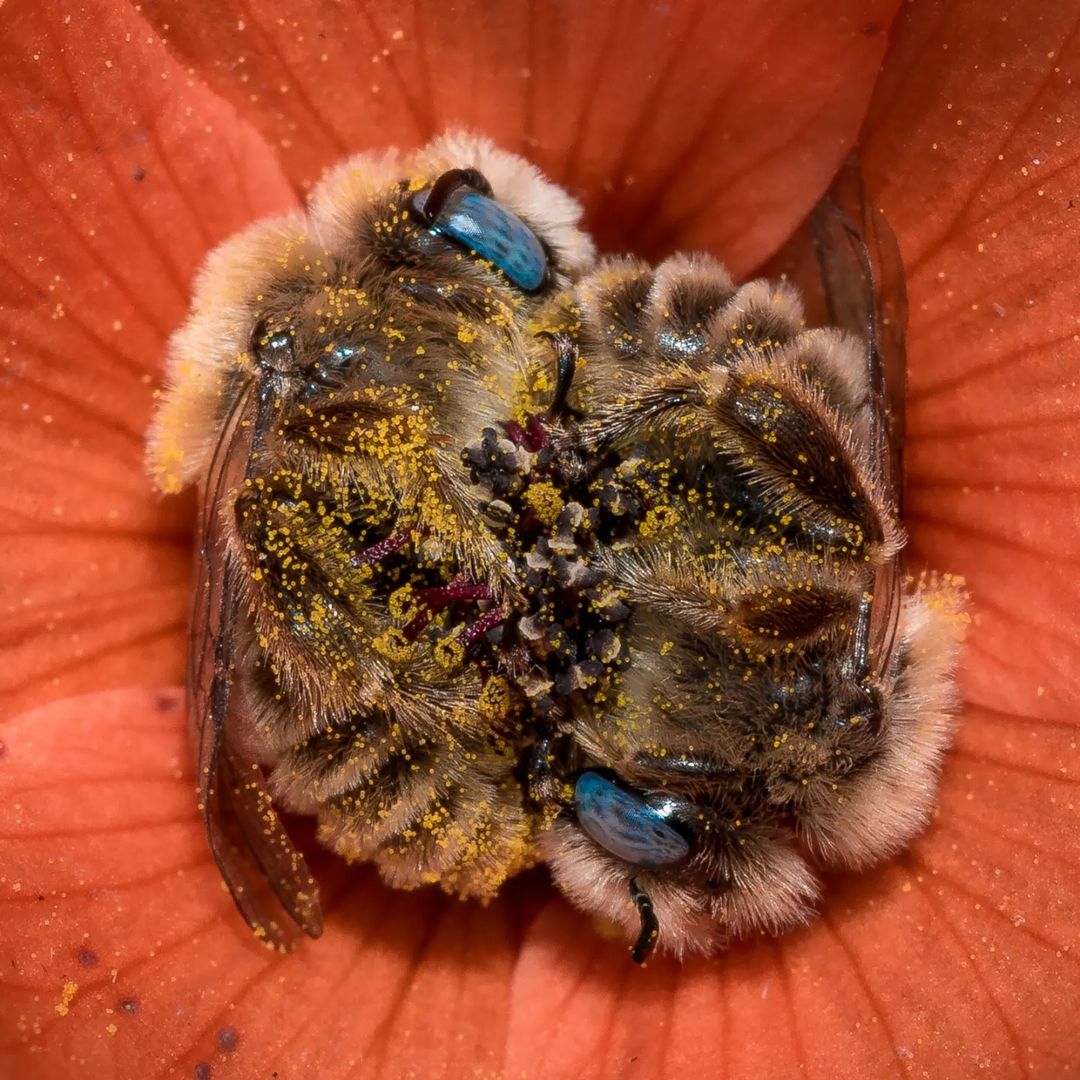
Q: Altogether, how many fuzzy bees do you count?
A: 2